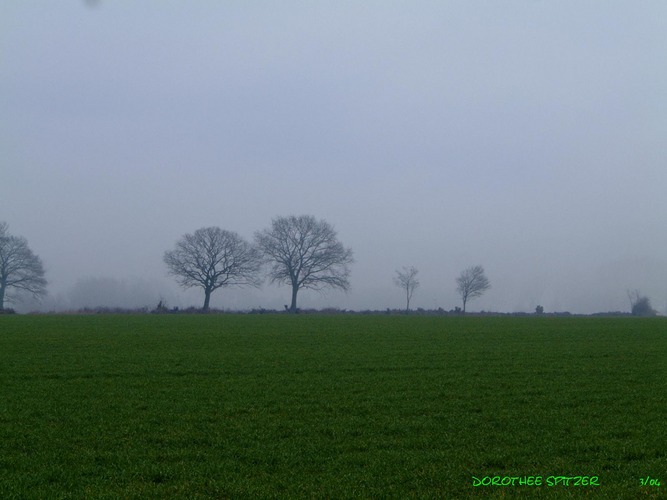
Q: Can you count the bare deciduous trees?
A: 5